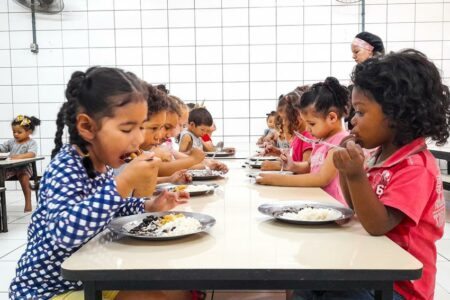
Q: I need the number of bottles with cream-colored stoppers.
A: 0